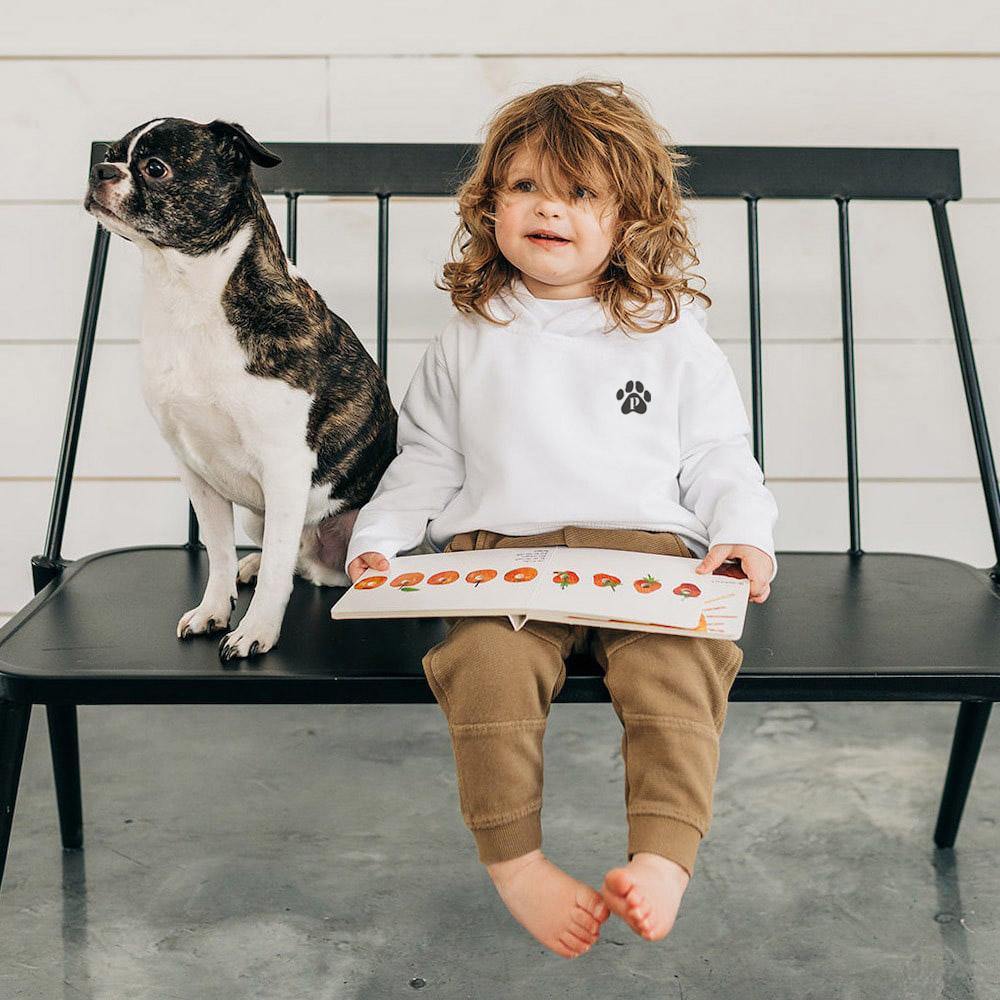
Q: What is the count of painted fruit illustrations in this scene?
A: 9